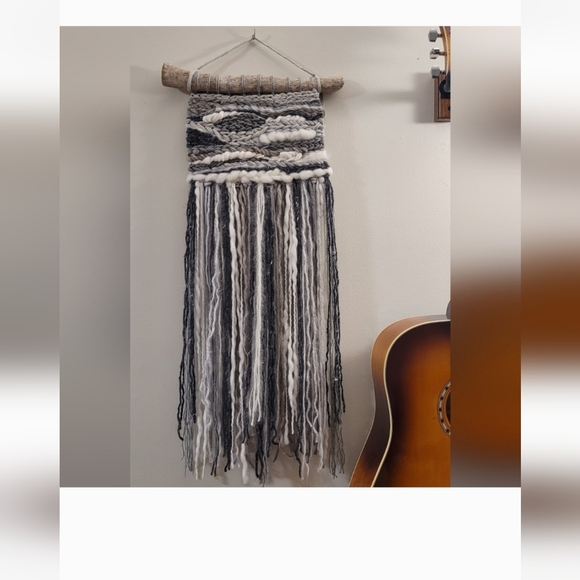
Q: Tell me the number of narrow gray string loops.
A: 10